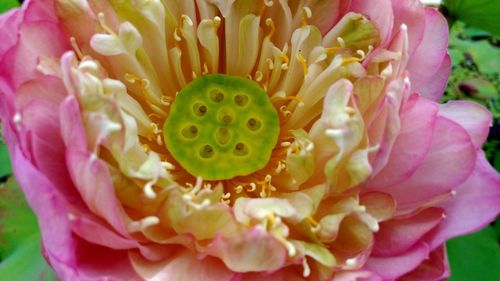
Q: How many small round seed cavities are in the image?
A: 9